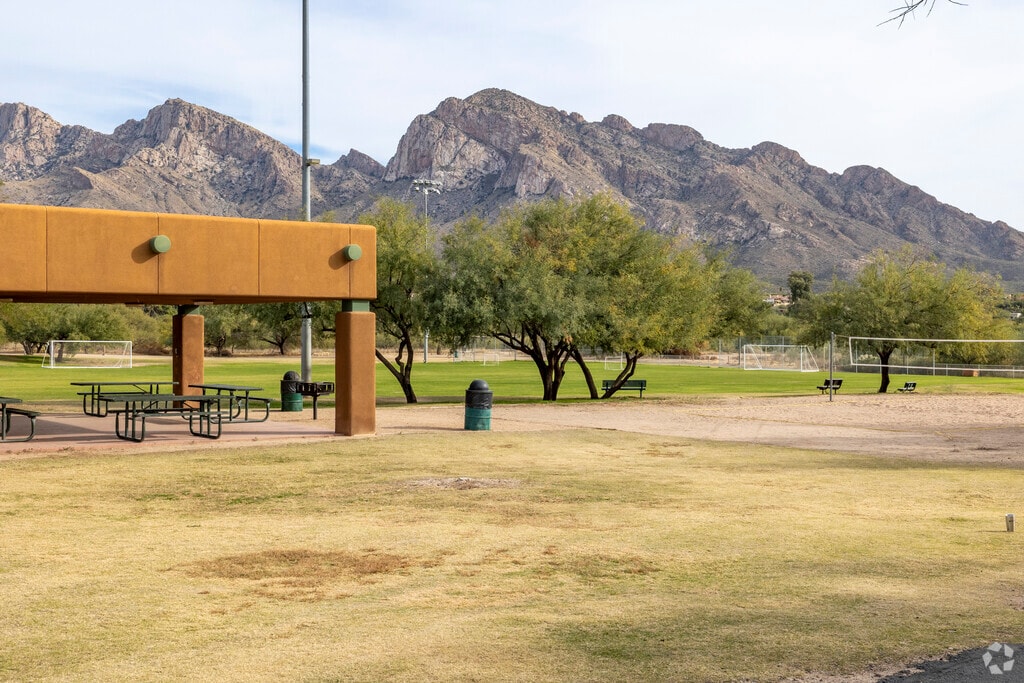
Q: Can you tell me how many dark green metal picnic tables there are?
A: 4